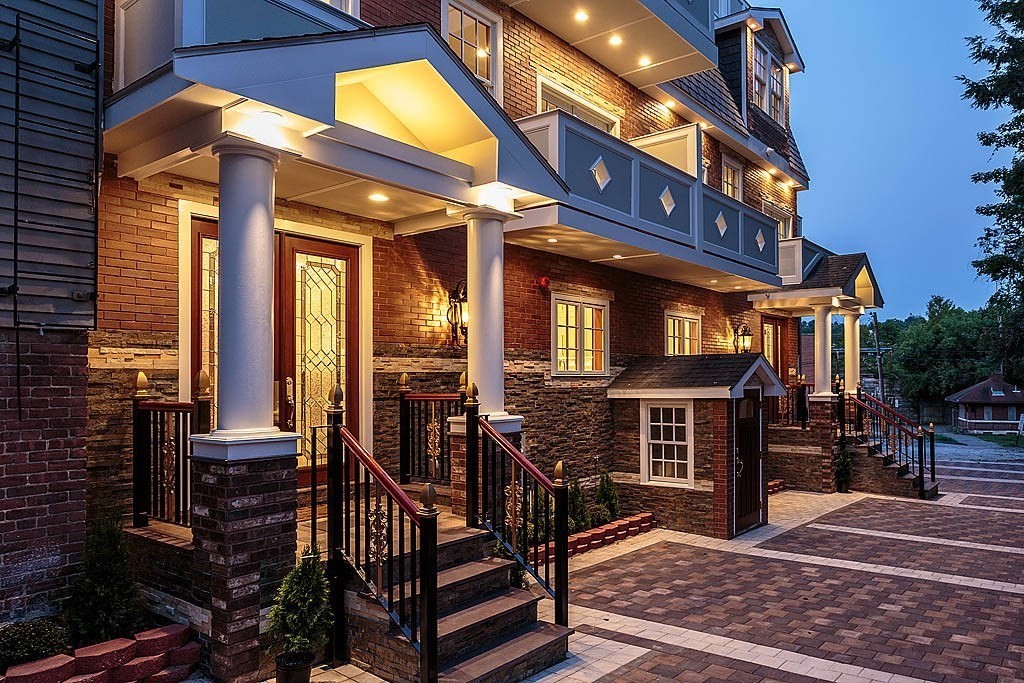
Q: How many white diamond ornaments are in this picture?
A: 4